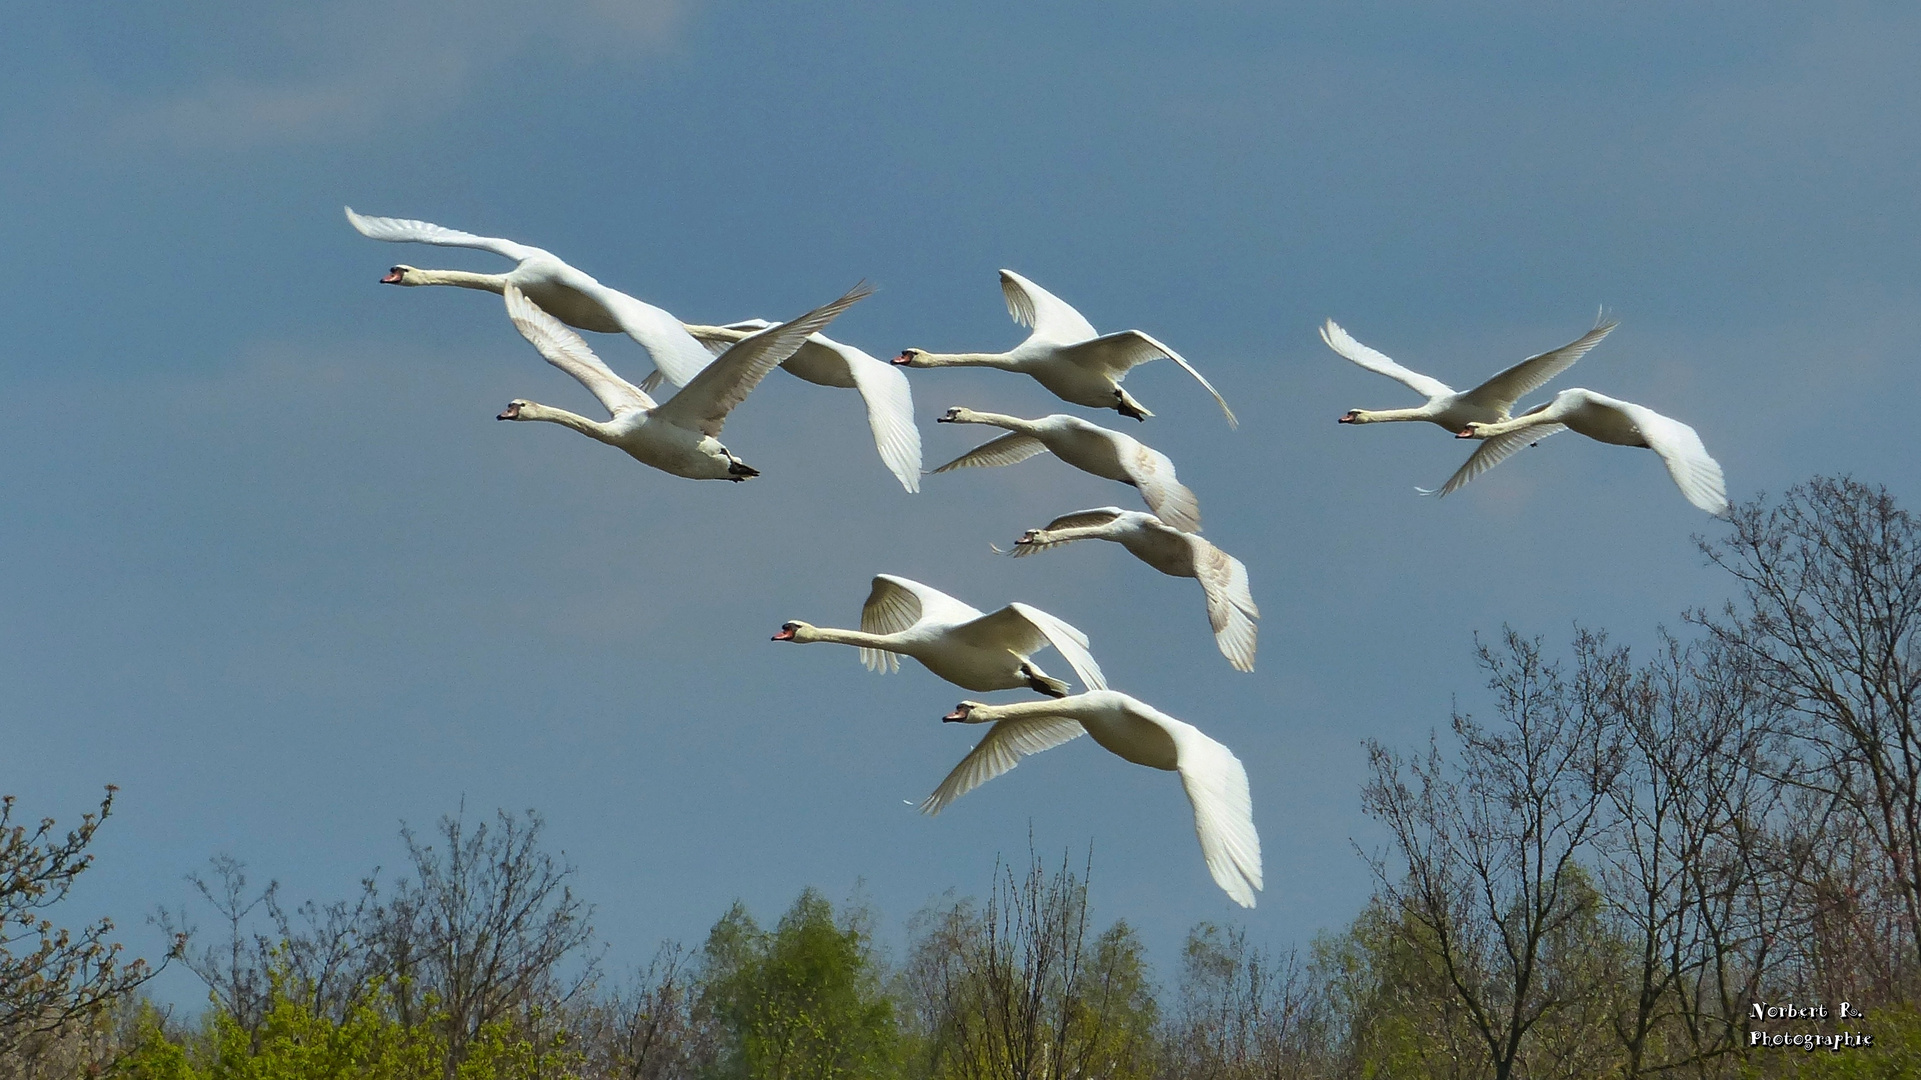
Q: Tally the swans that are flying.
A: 10